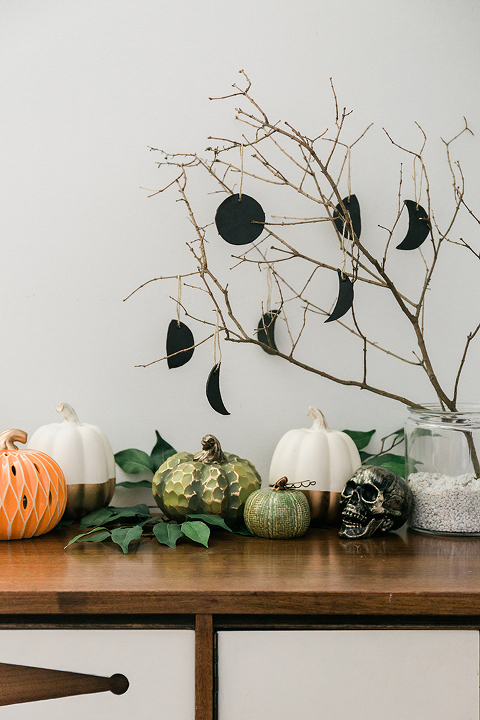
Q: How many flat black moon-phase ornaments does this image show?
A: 7